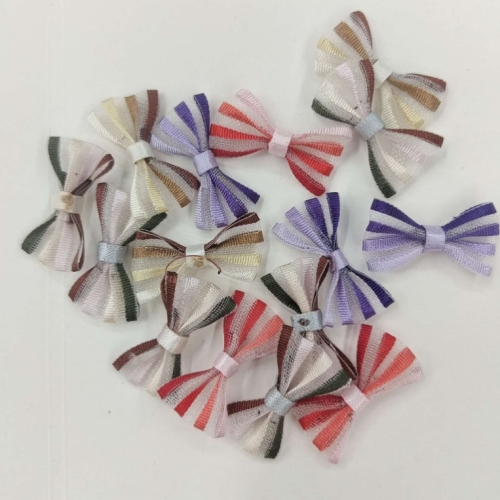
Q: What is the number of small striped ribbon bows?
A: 15